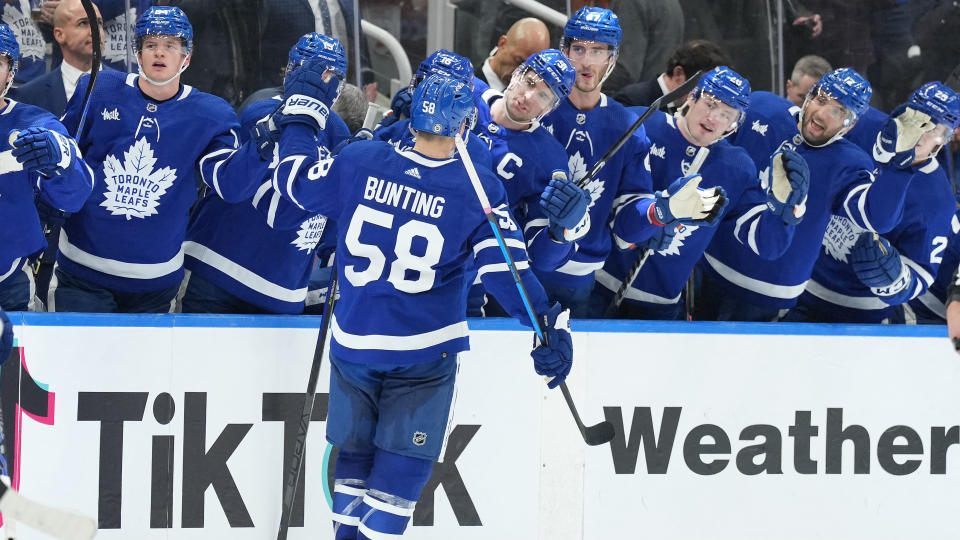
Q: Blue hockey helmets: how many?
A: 10